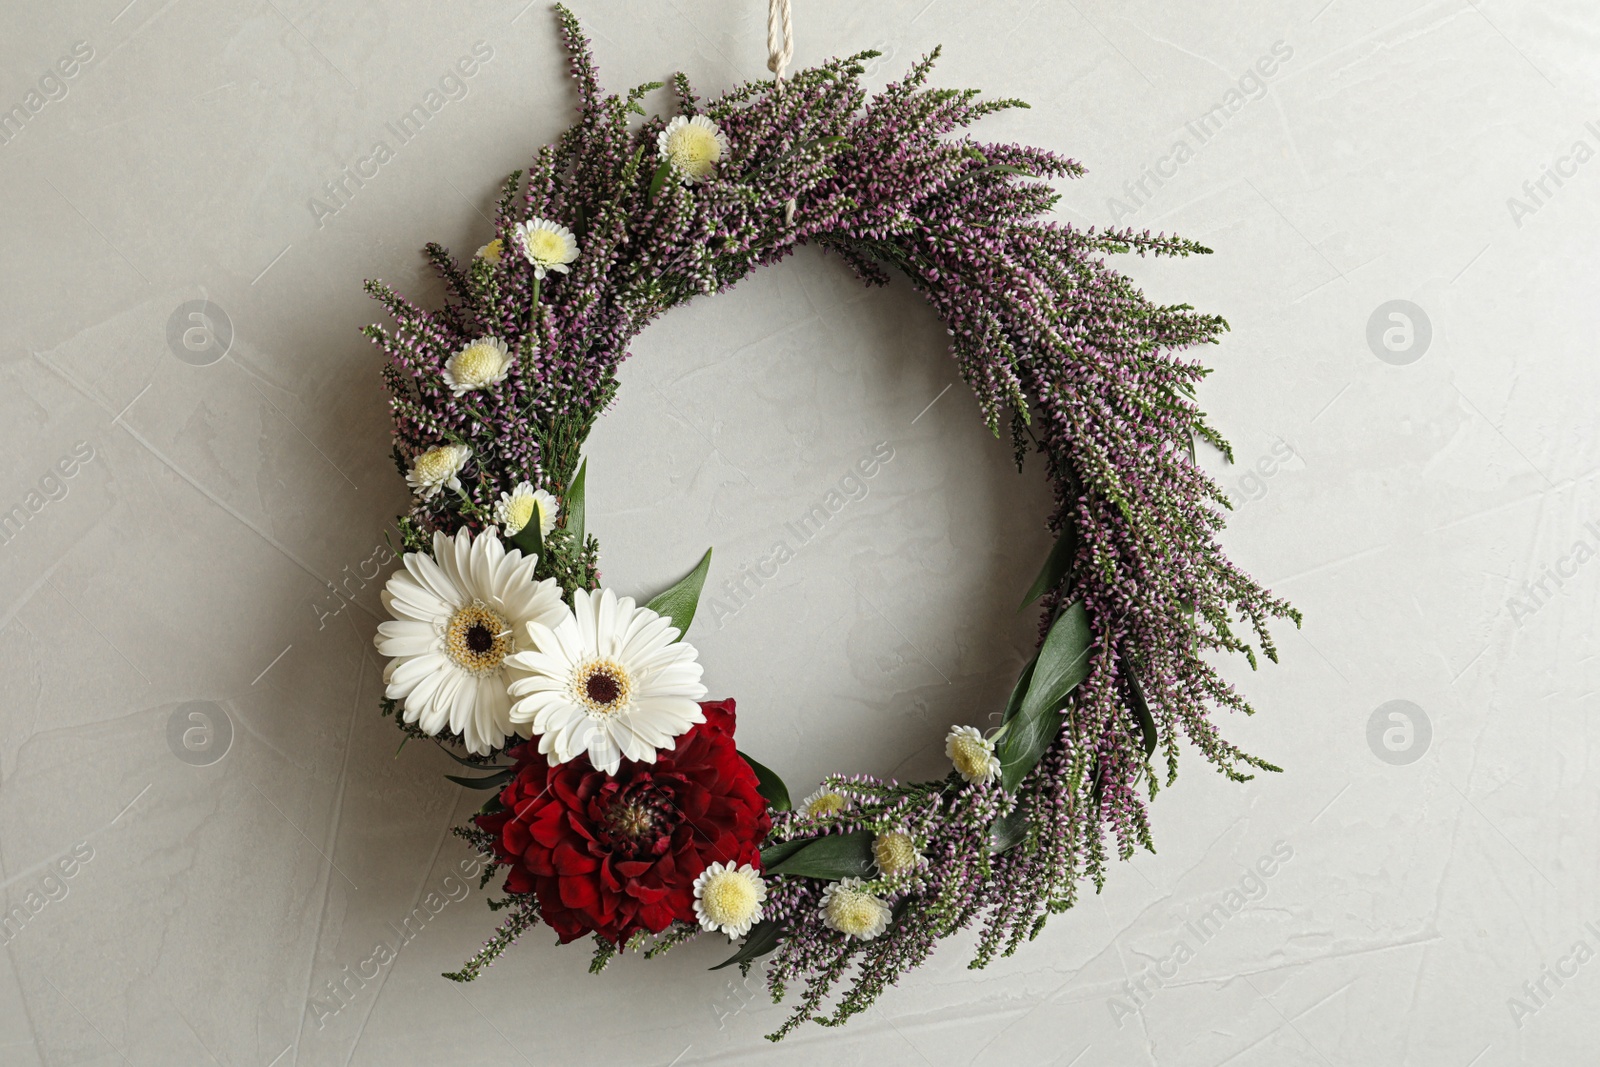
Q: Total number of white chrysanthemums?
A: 11